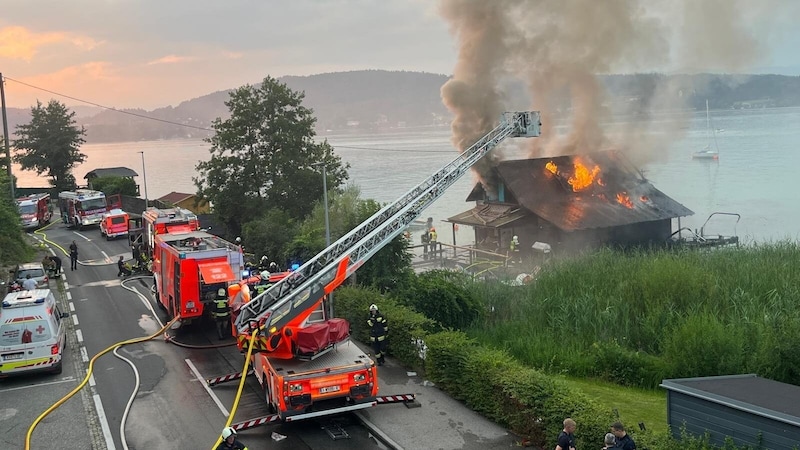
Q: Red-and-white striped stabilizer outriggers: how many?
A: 3